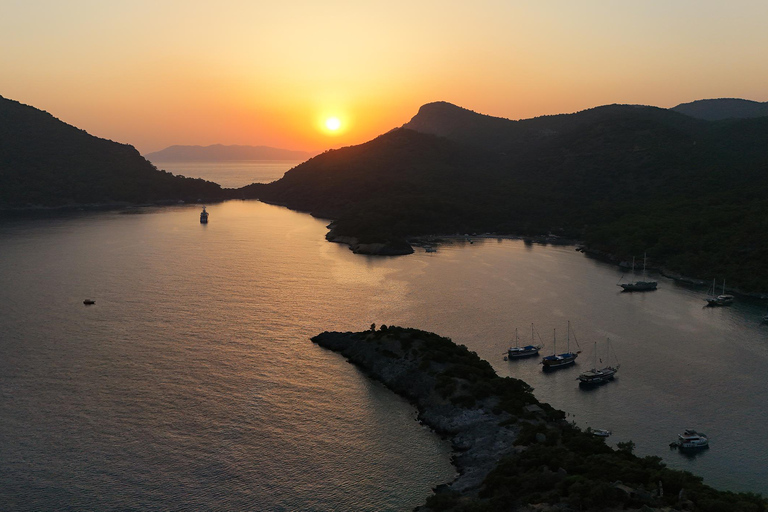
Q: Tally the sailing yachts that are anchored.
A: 5